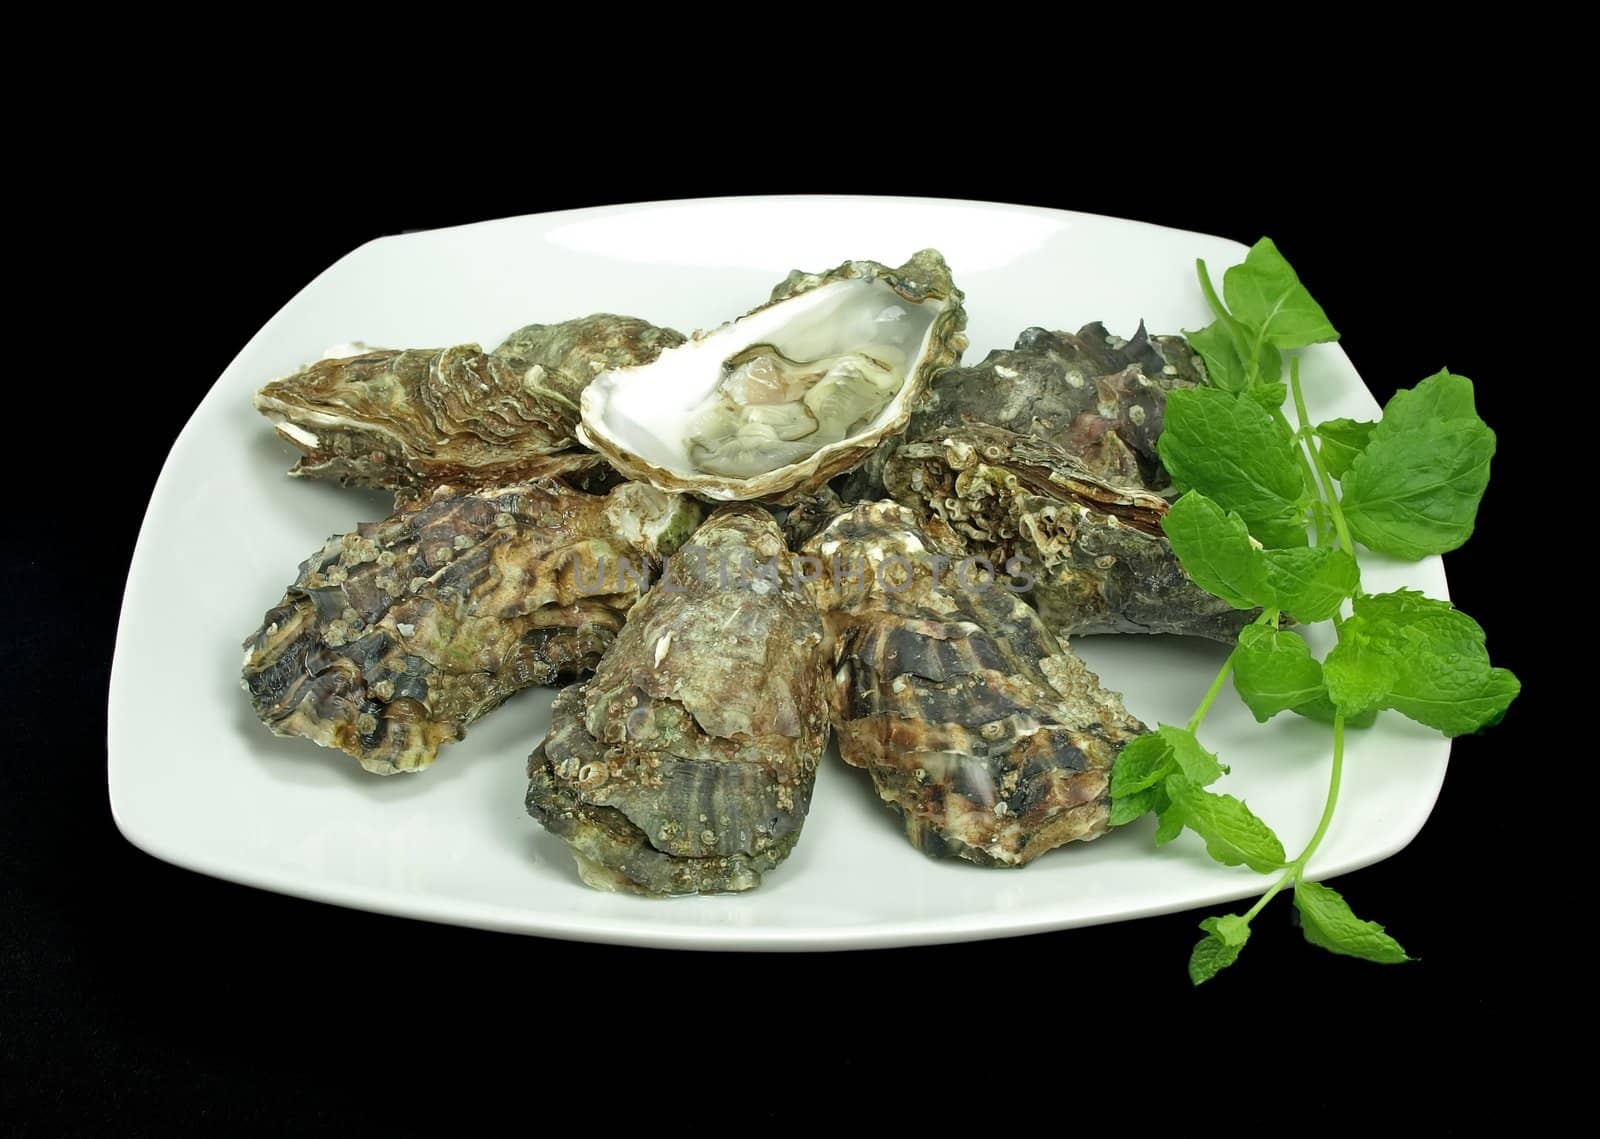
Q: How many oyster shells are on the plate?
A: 8